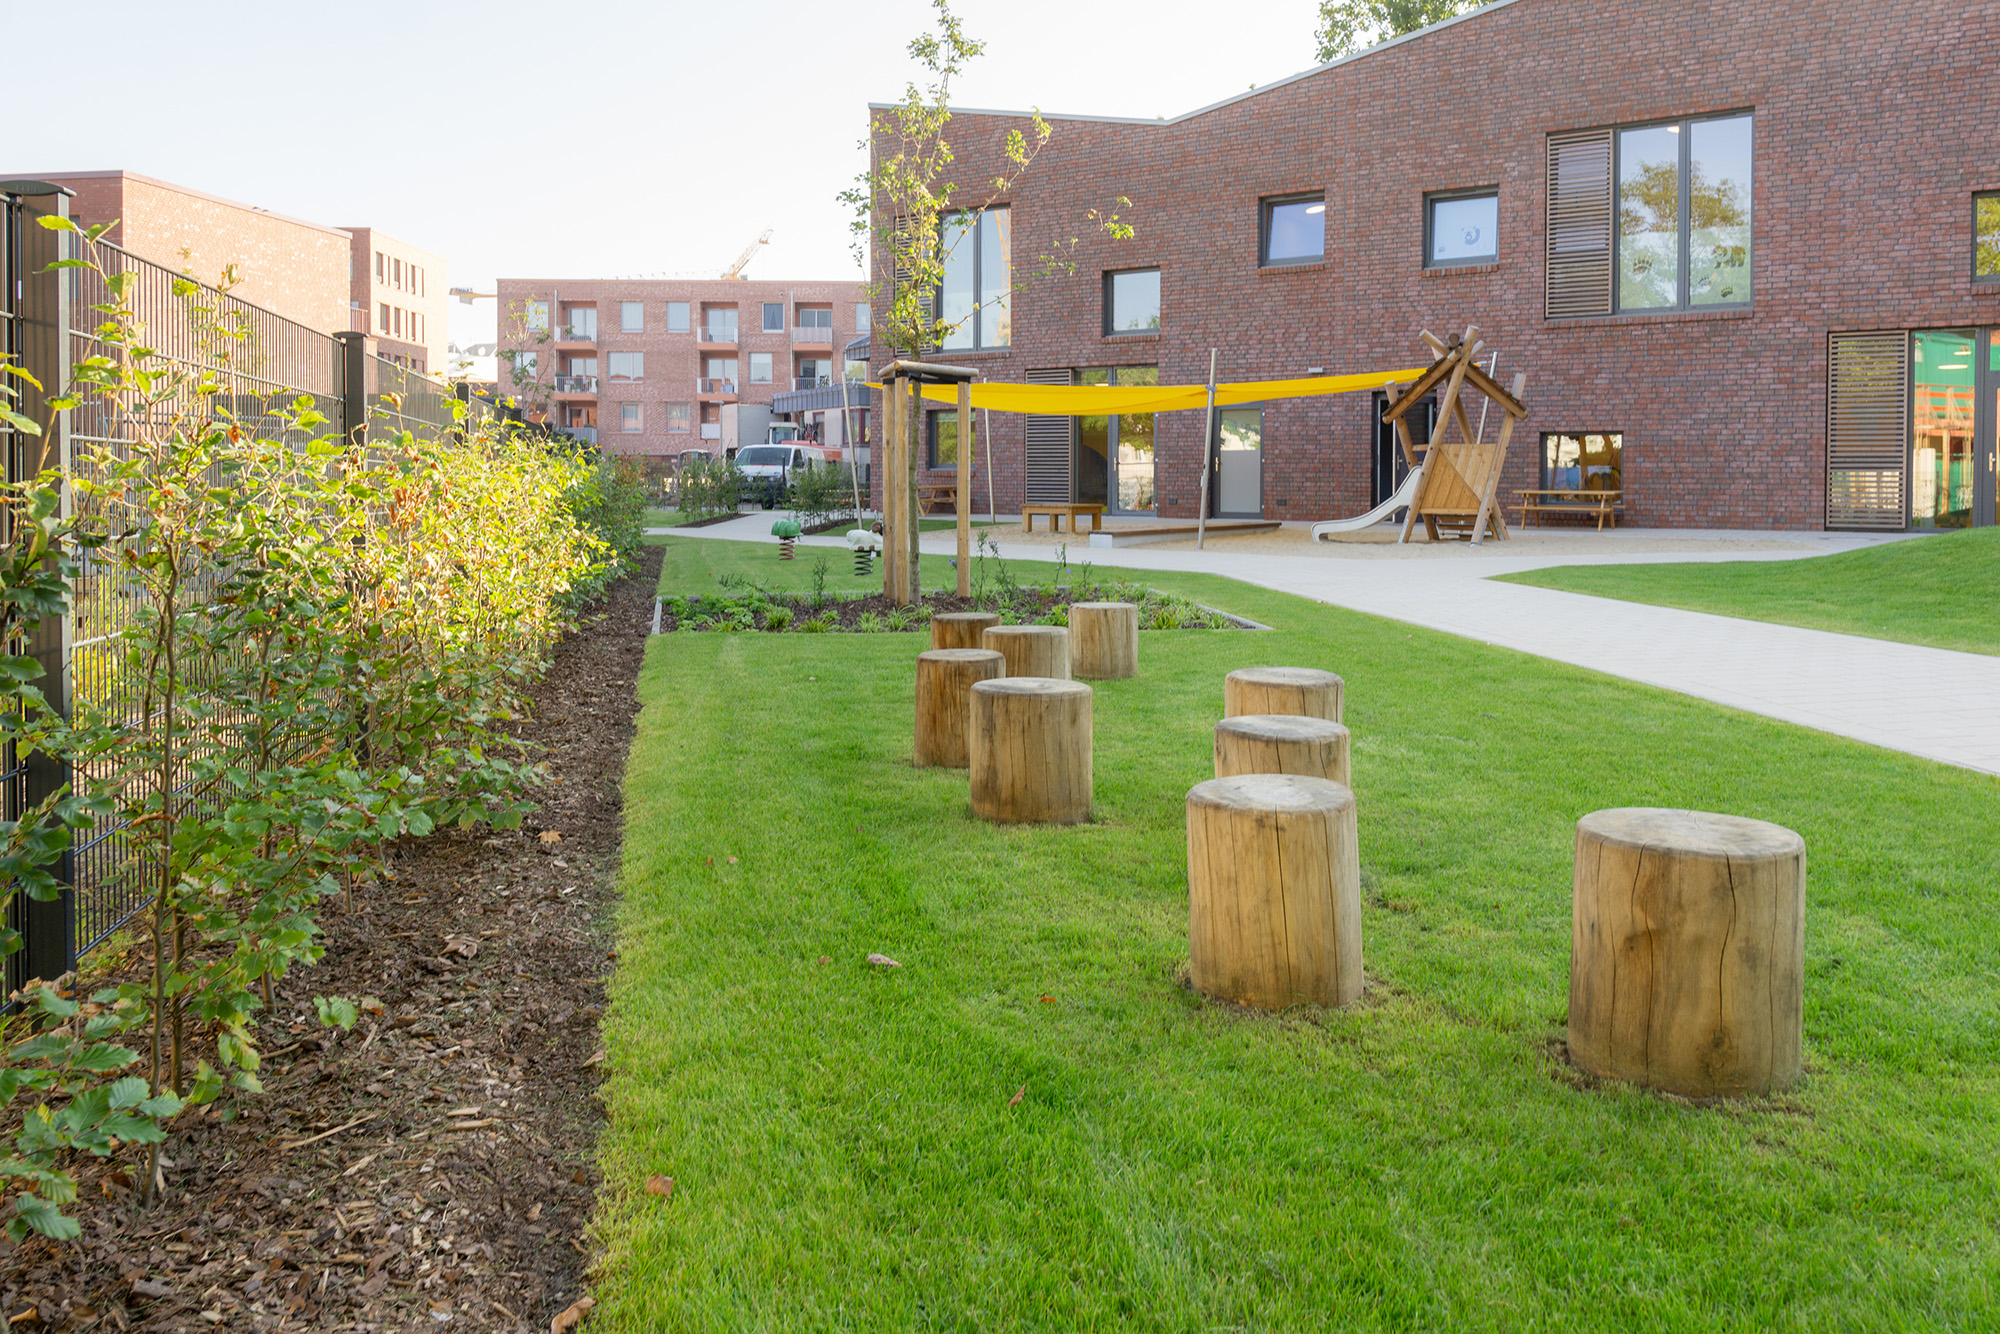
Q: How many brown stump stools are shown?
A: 9